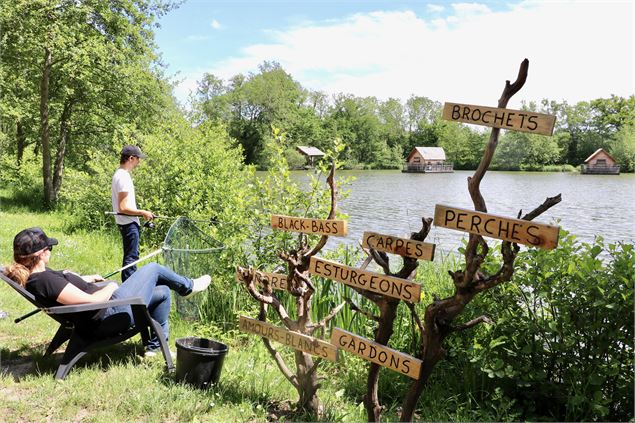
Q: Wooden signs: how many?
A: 8